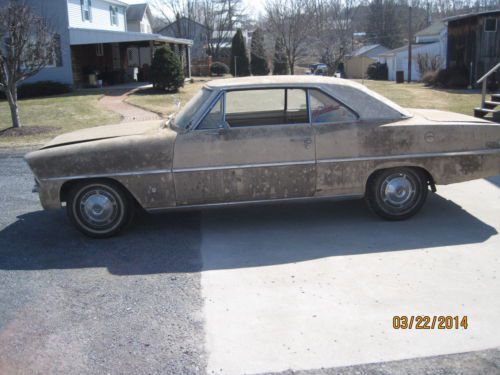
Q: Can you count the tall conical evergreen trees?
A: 3